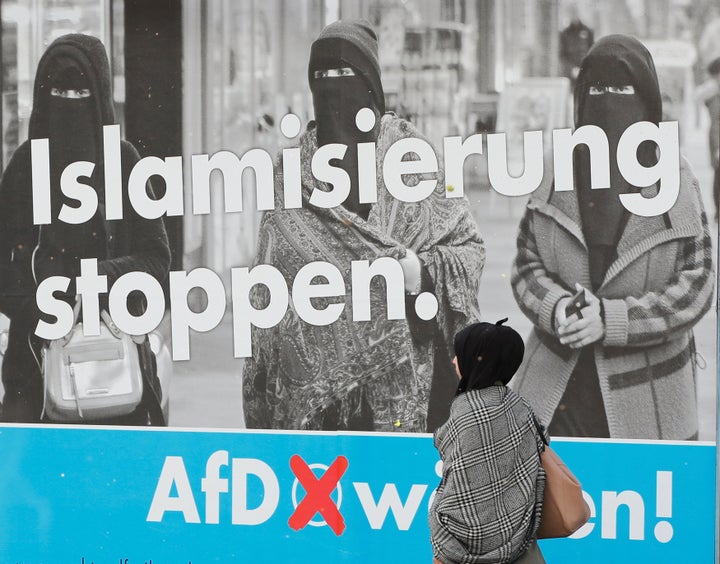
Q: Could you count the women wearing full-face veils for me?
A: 3